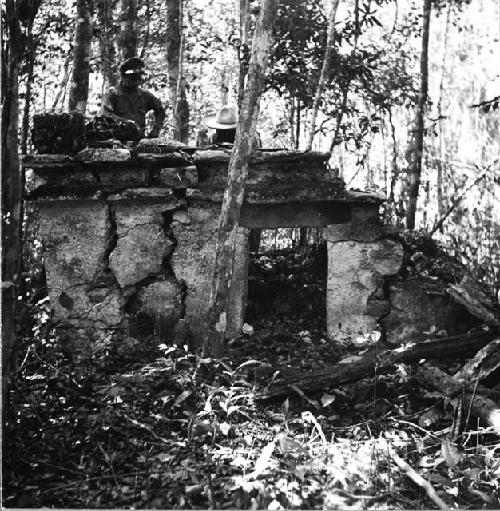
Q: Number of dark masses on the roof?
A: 2